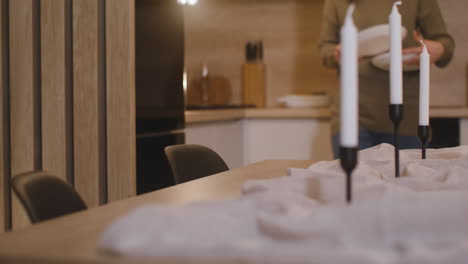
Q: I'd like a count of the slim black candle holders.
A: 3